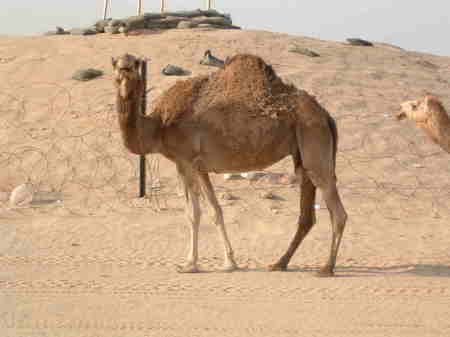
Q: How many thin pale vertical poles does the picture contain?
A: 4